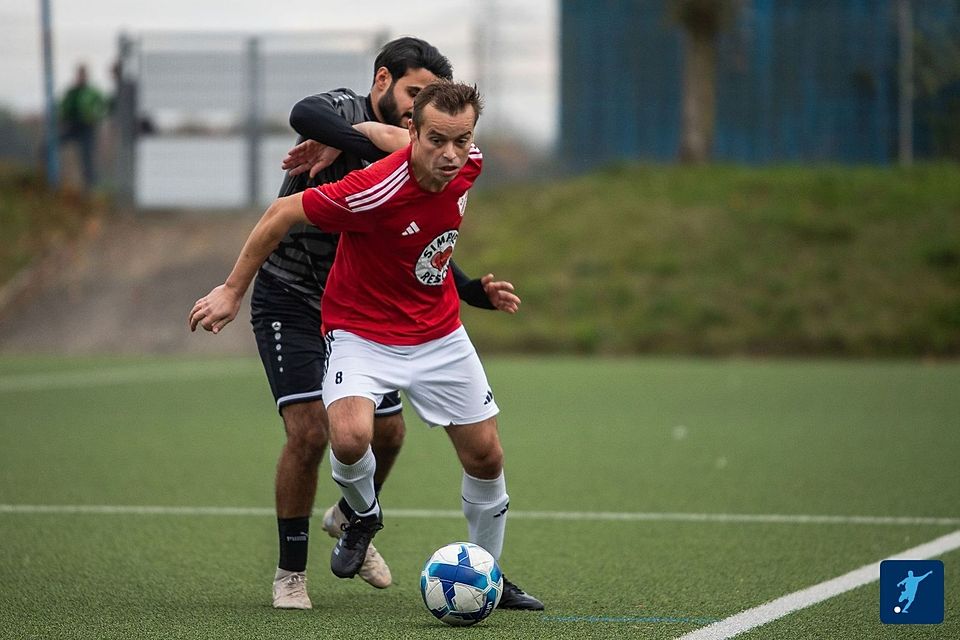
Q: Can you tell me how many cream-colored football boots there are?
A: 2